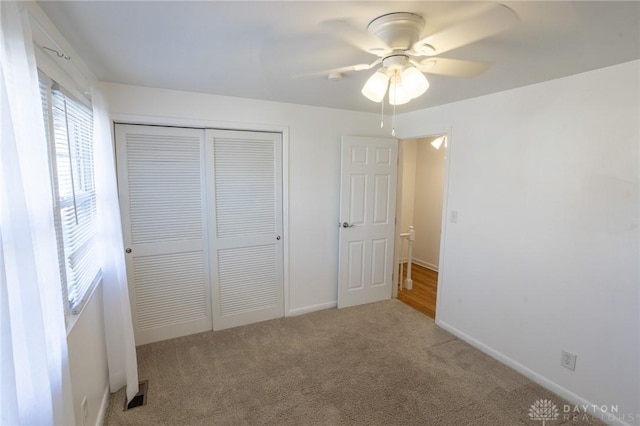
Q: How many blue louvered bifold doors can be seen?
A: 0